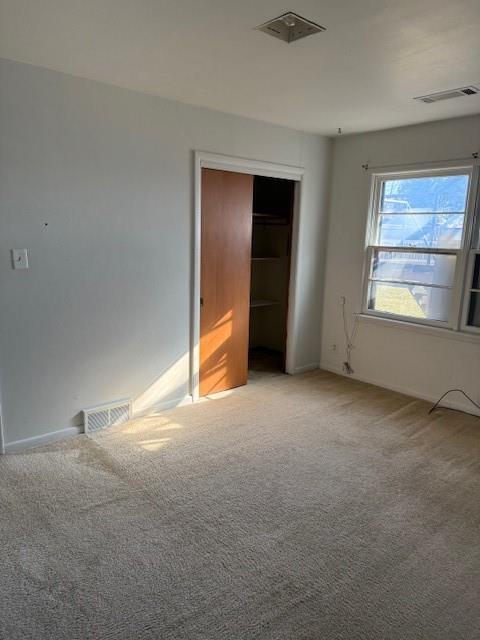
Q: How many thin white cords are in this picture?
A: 2